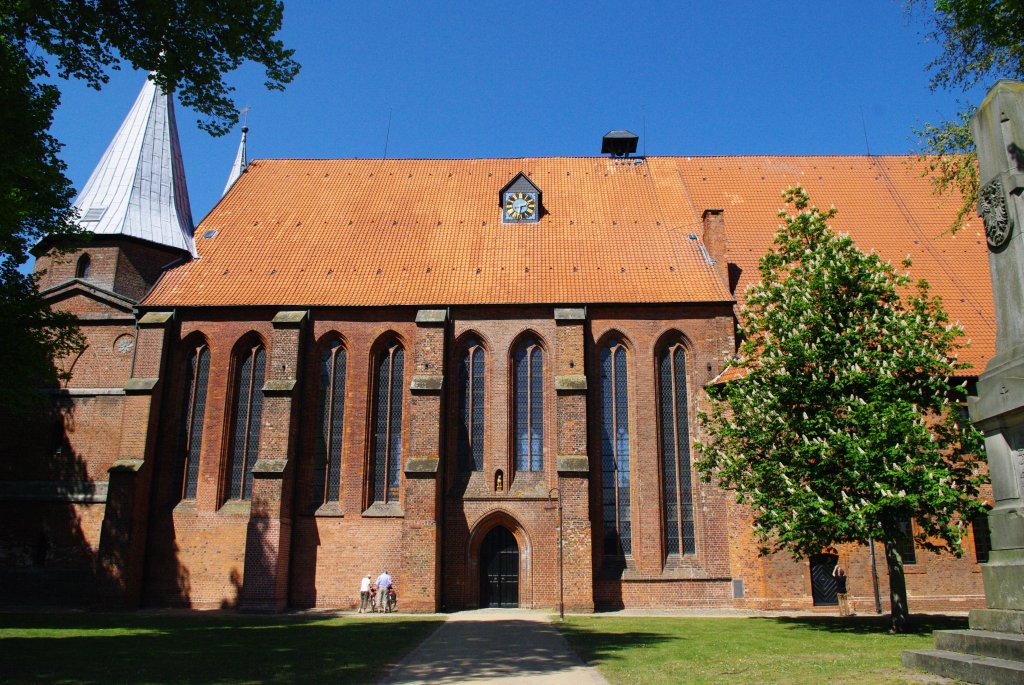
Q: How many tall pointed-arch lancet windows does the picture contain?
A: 8